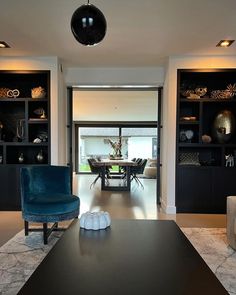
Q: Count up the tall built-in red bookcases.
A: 0